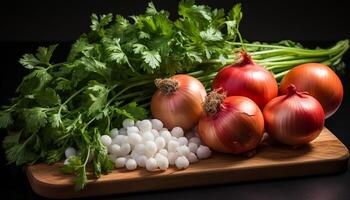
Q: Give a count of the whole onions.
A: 5